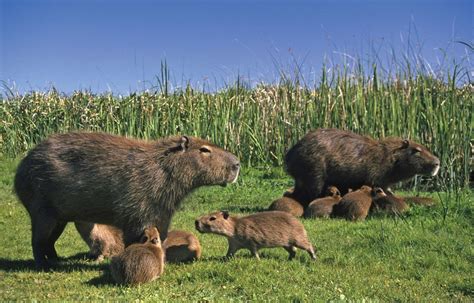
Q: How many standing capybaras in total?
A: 3